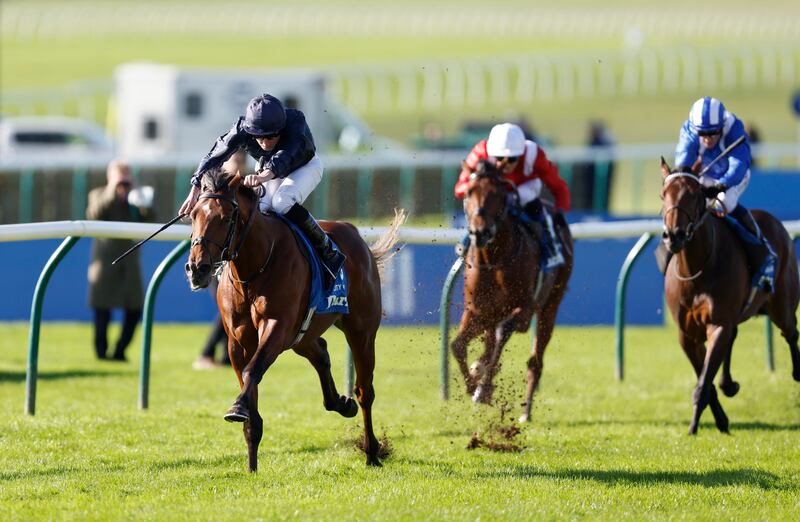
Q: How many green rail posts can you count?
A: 7